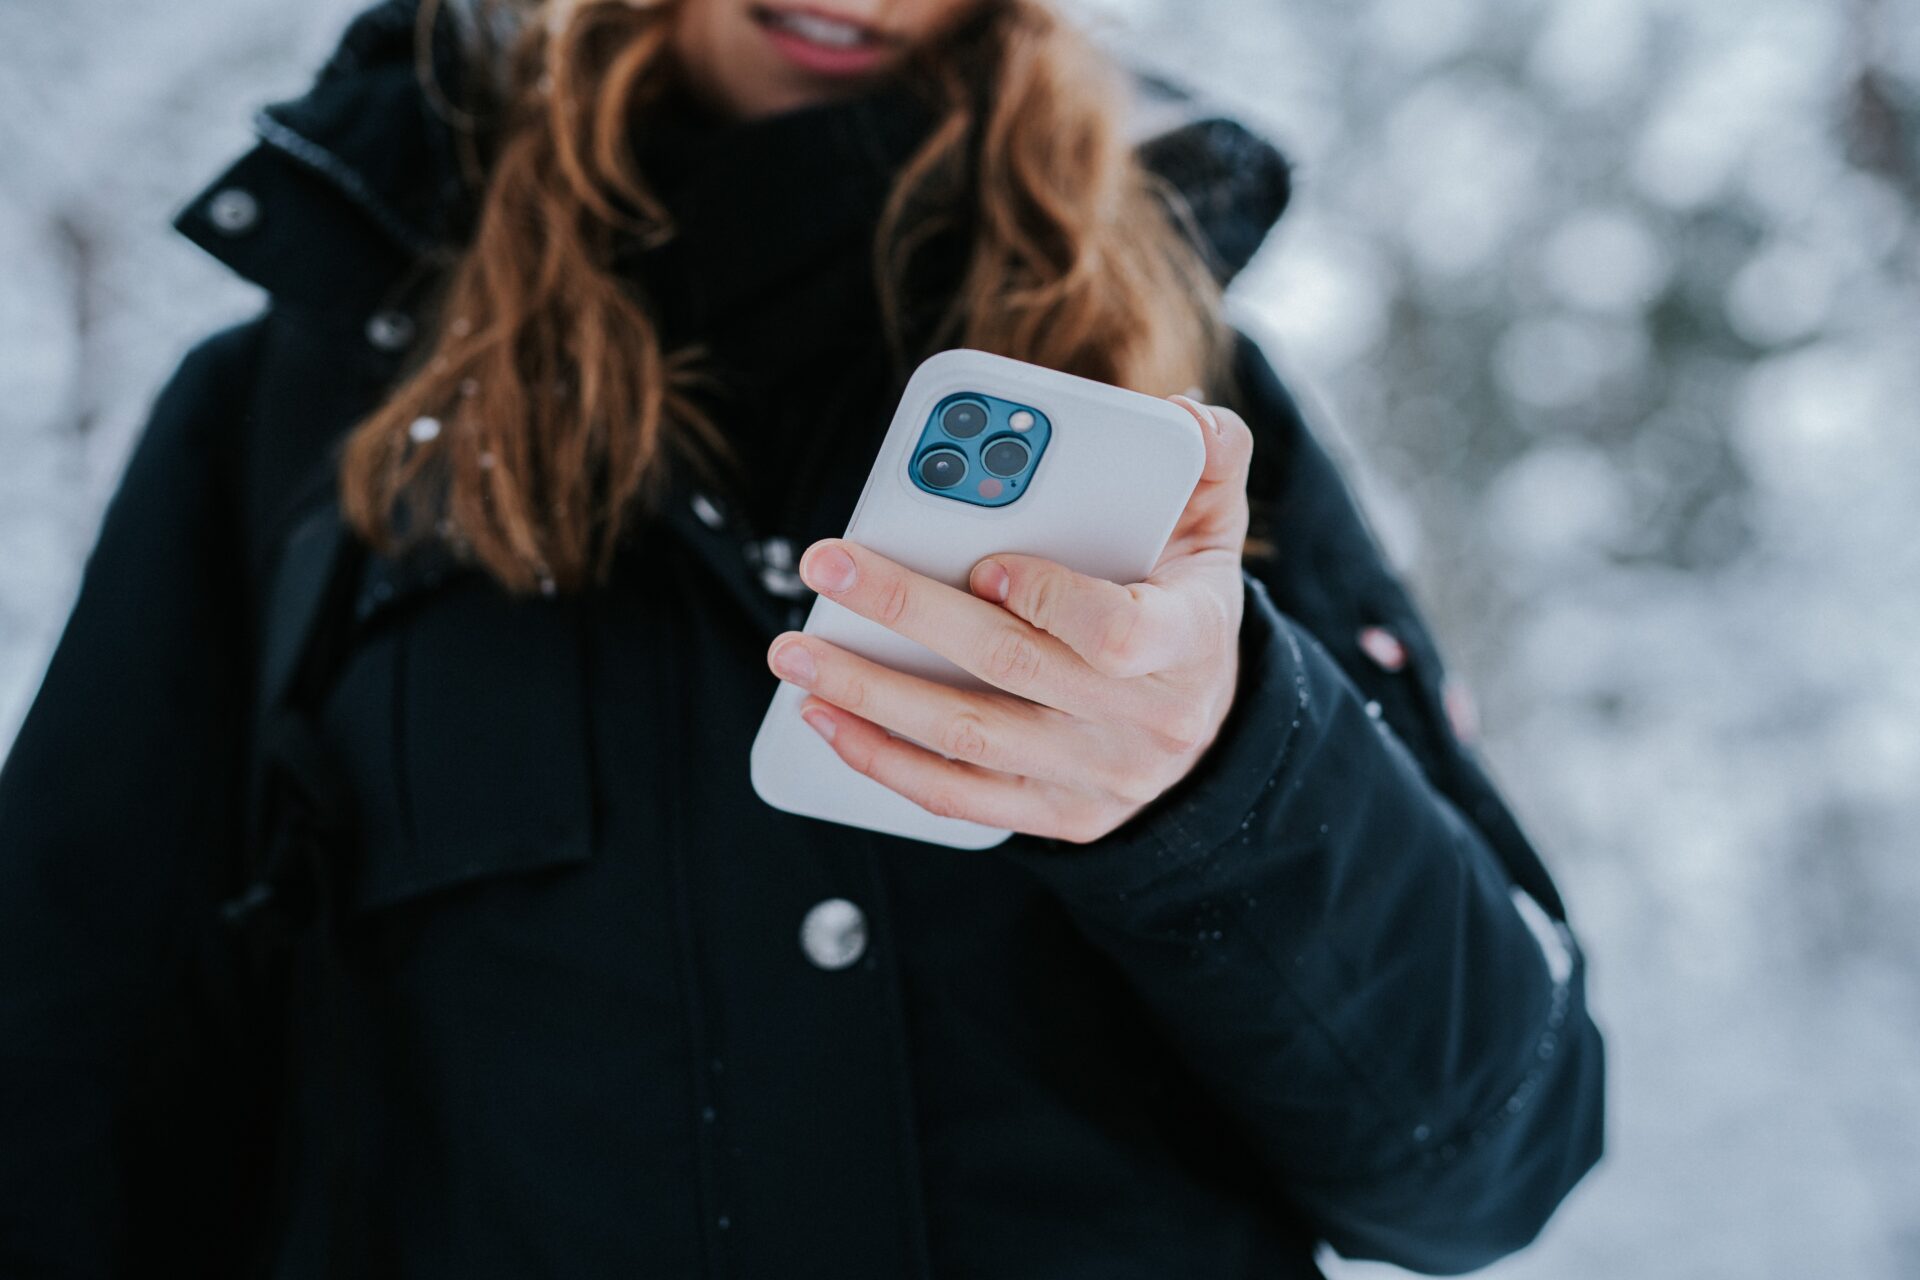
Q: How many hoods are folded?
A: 1